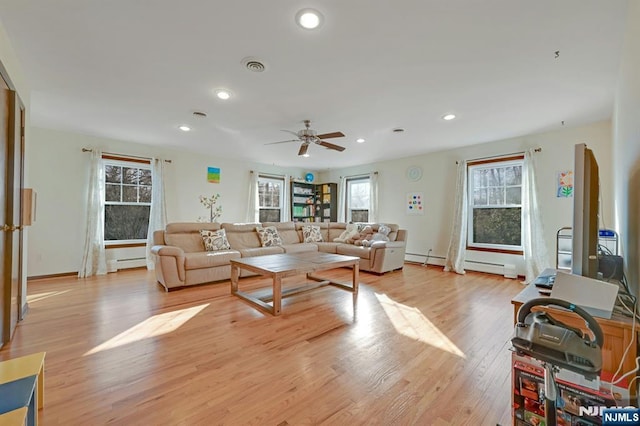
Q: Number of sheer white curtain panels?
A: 8